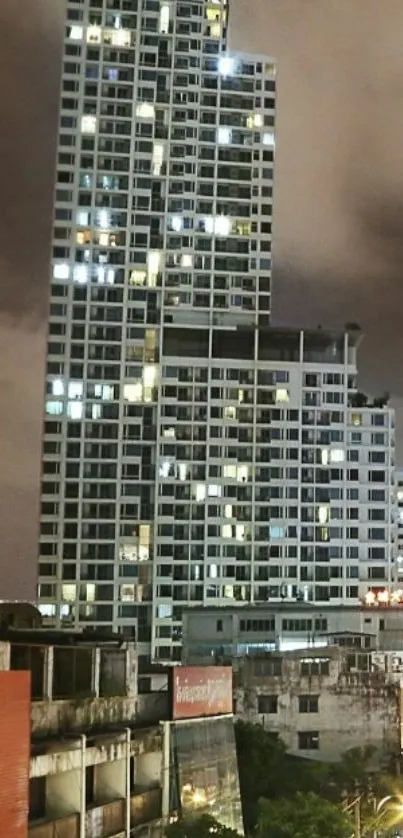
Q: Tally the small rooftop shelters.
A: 1